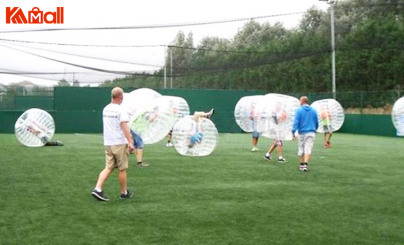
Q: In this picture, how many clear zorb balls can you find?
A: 8